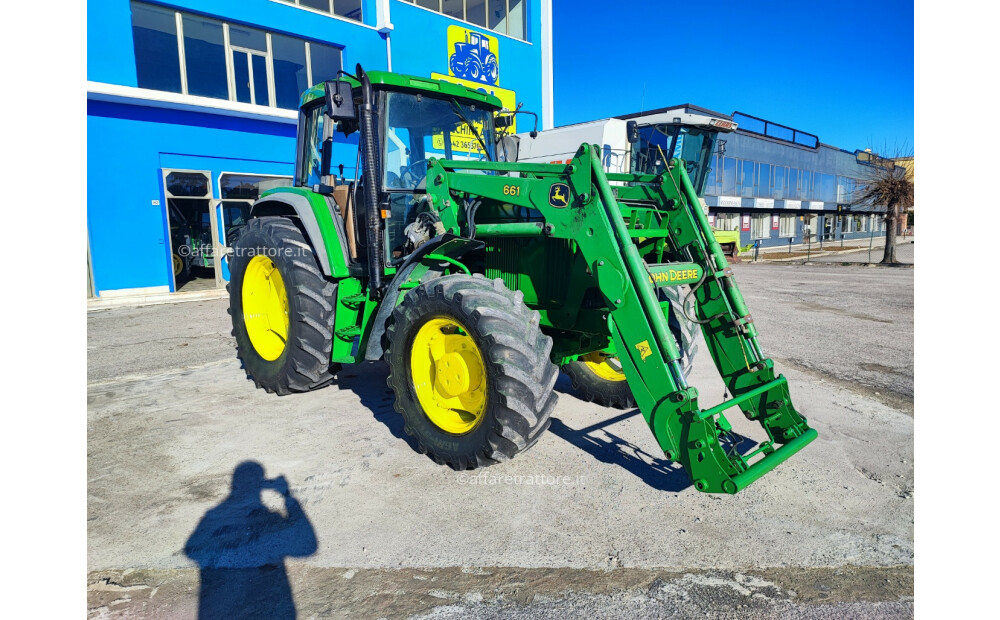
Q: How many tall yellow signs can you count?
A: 1